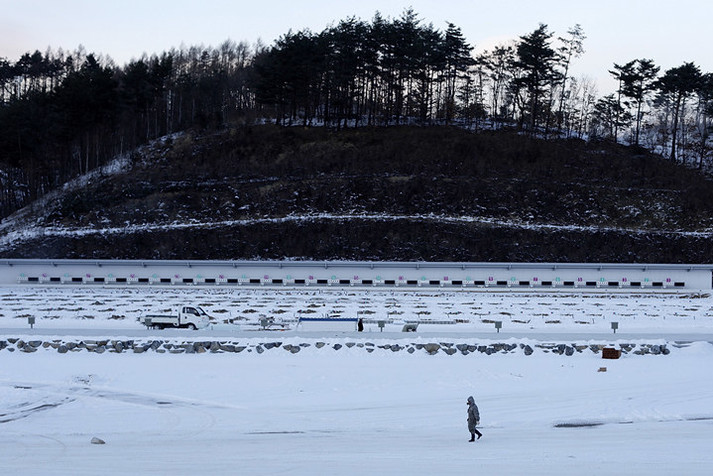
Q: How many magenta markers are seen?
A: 15